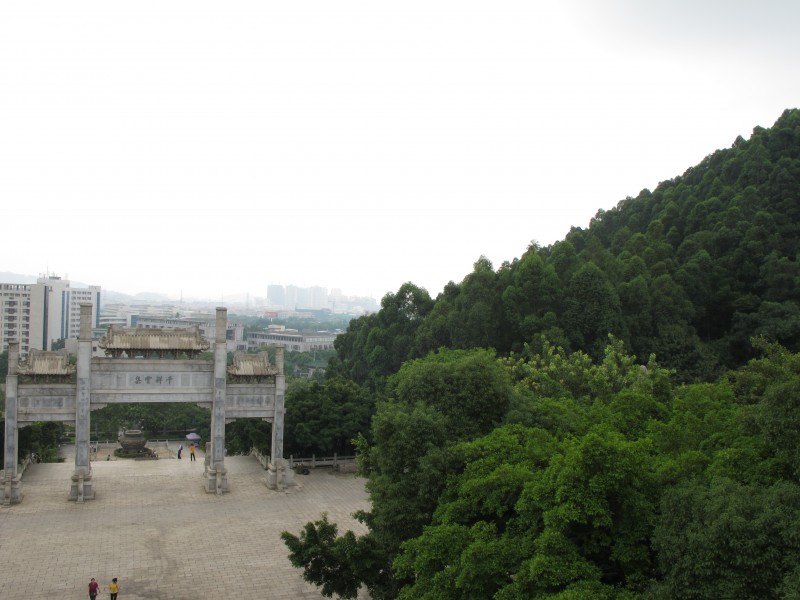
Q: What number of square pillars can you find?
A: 4